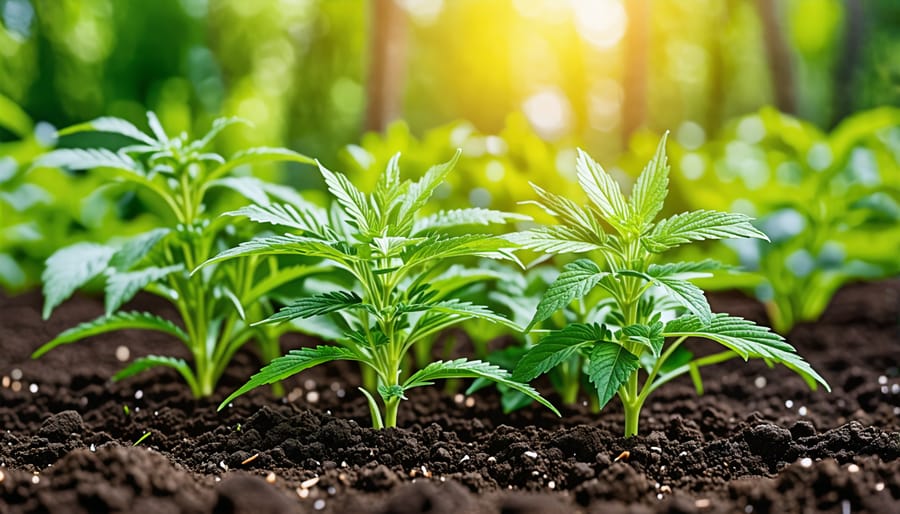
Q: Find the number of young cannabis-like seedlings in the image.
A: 3